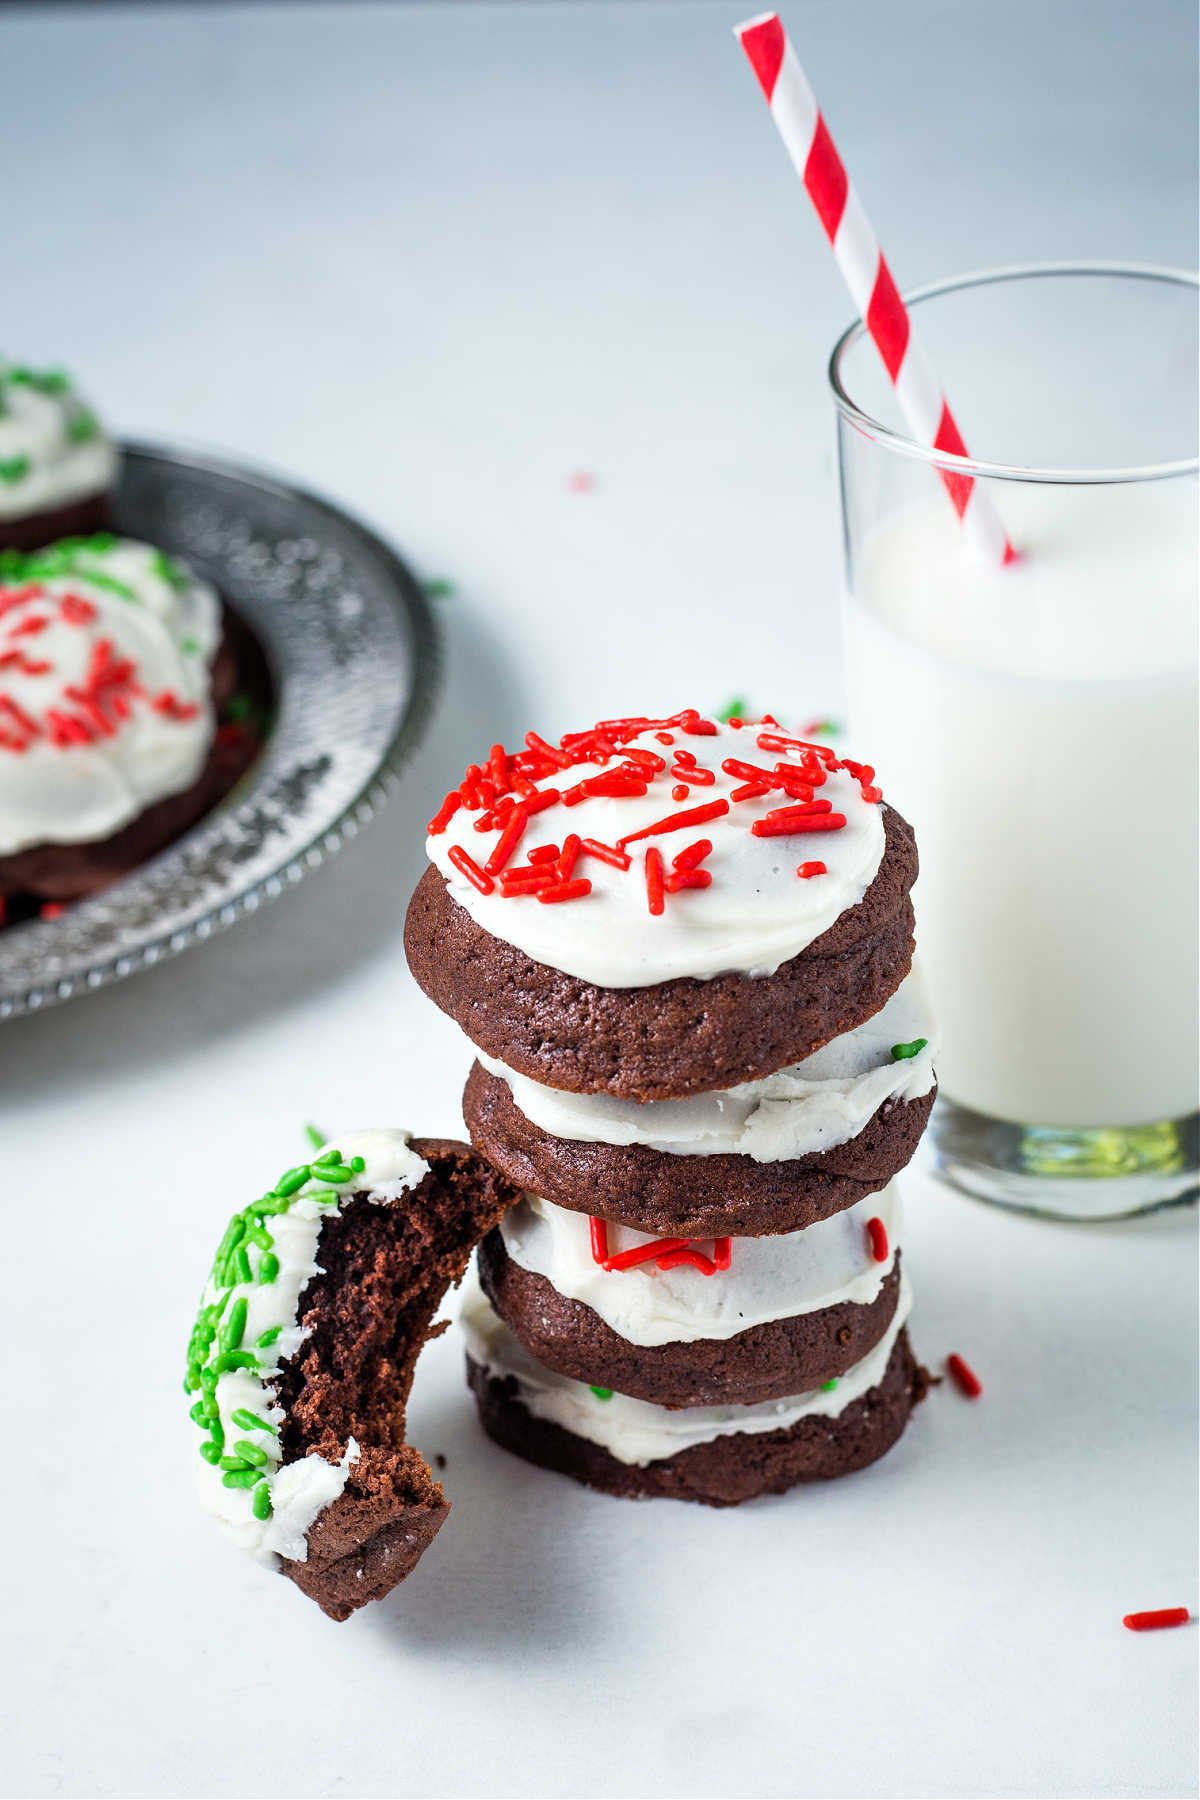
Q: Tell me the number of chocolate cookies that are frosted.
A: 8